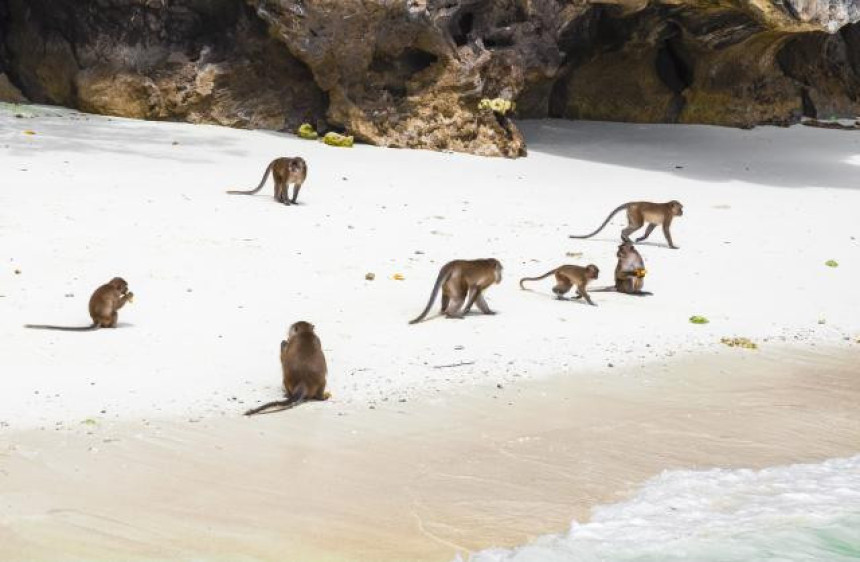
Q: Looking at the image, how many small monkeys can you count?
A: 1